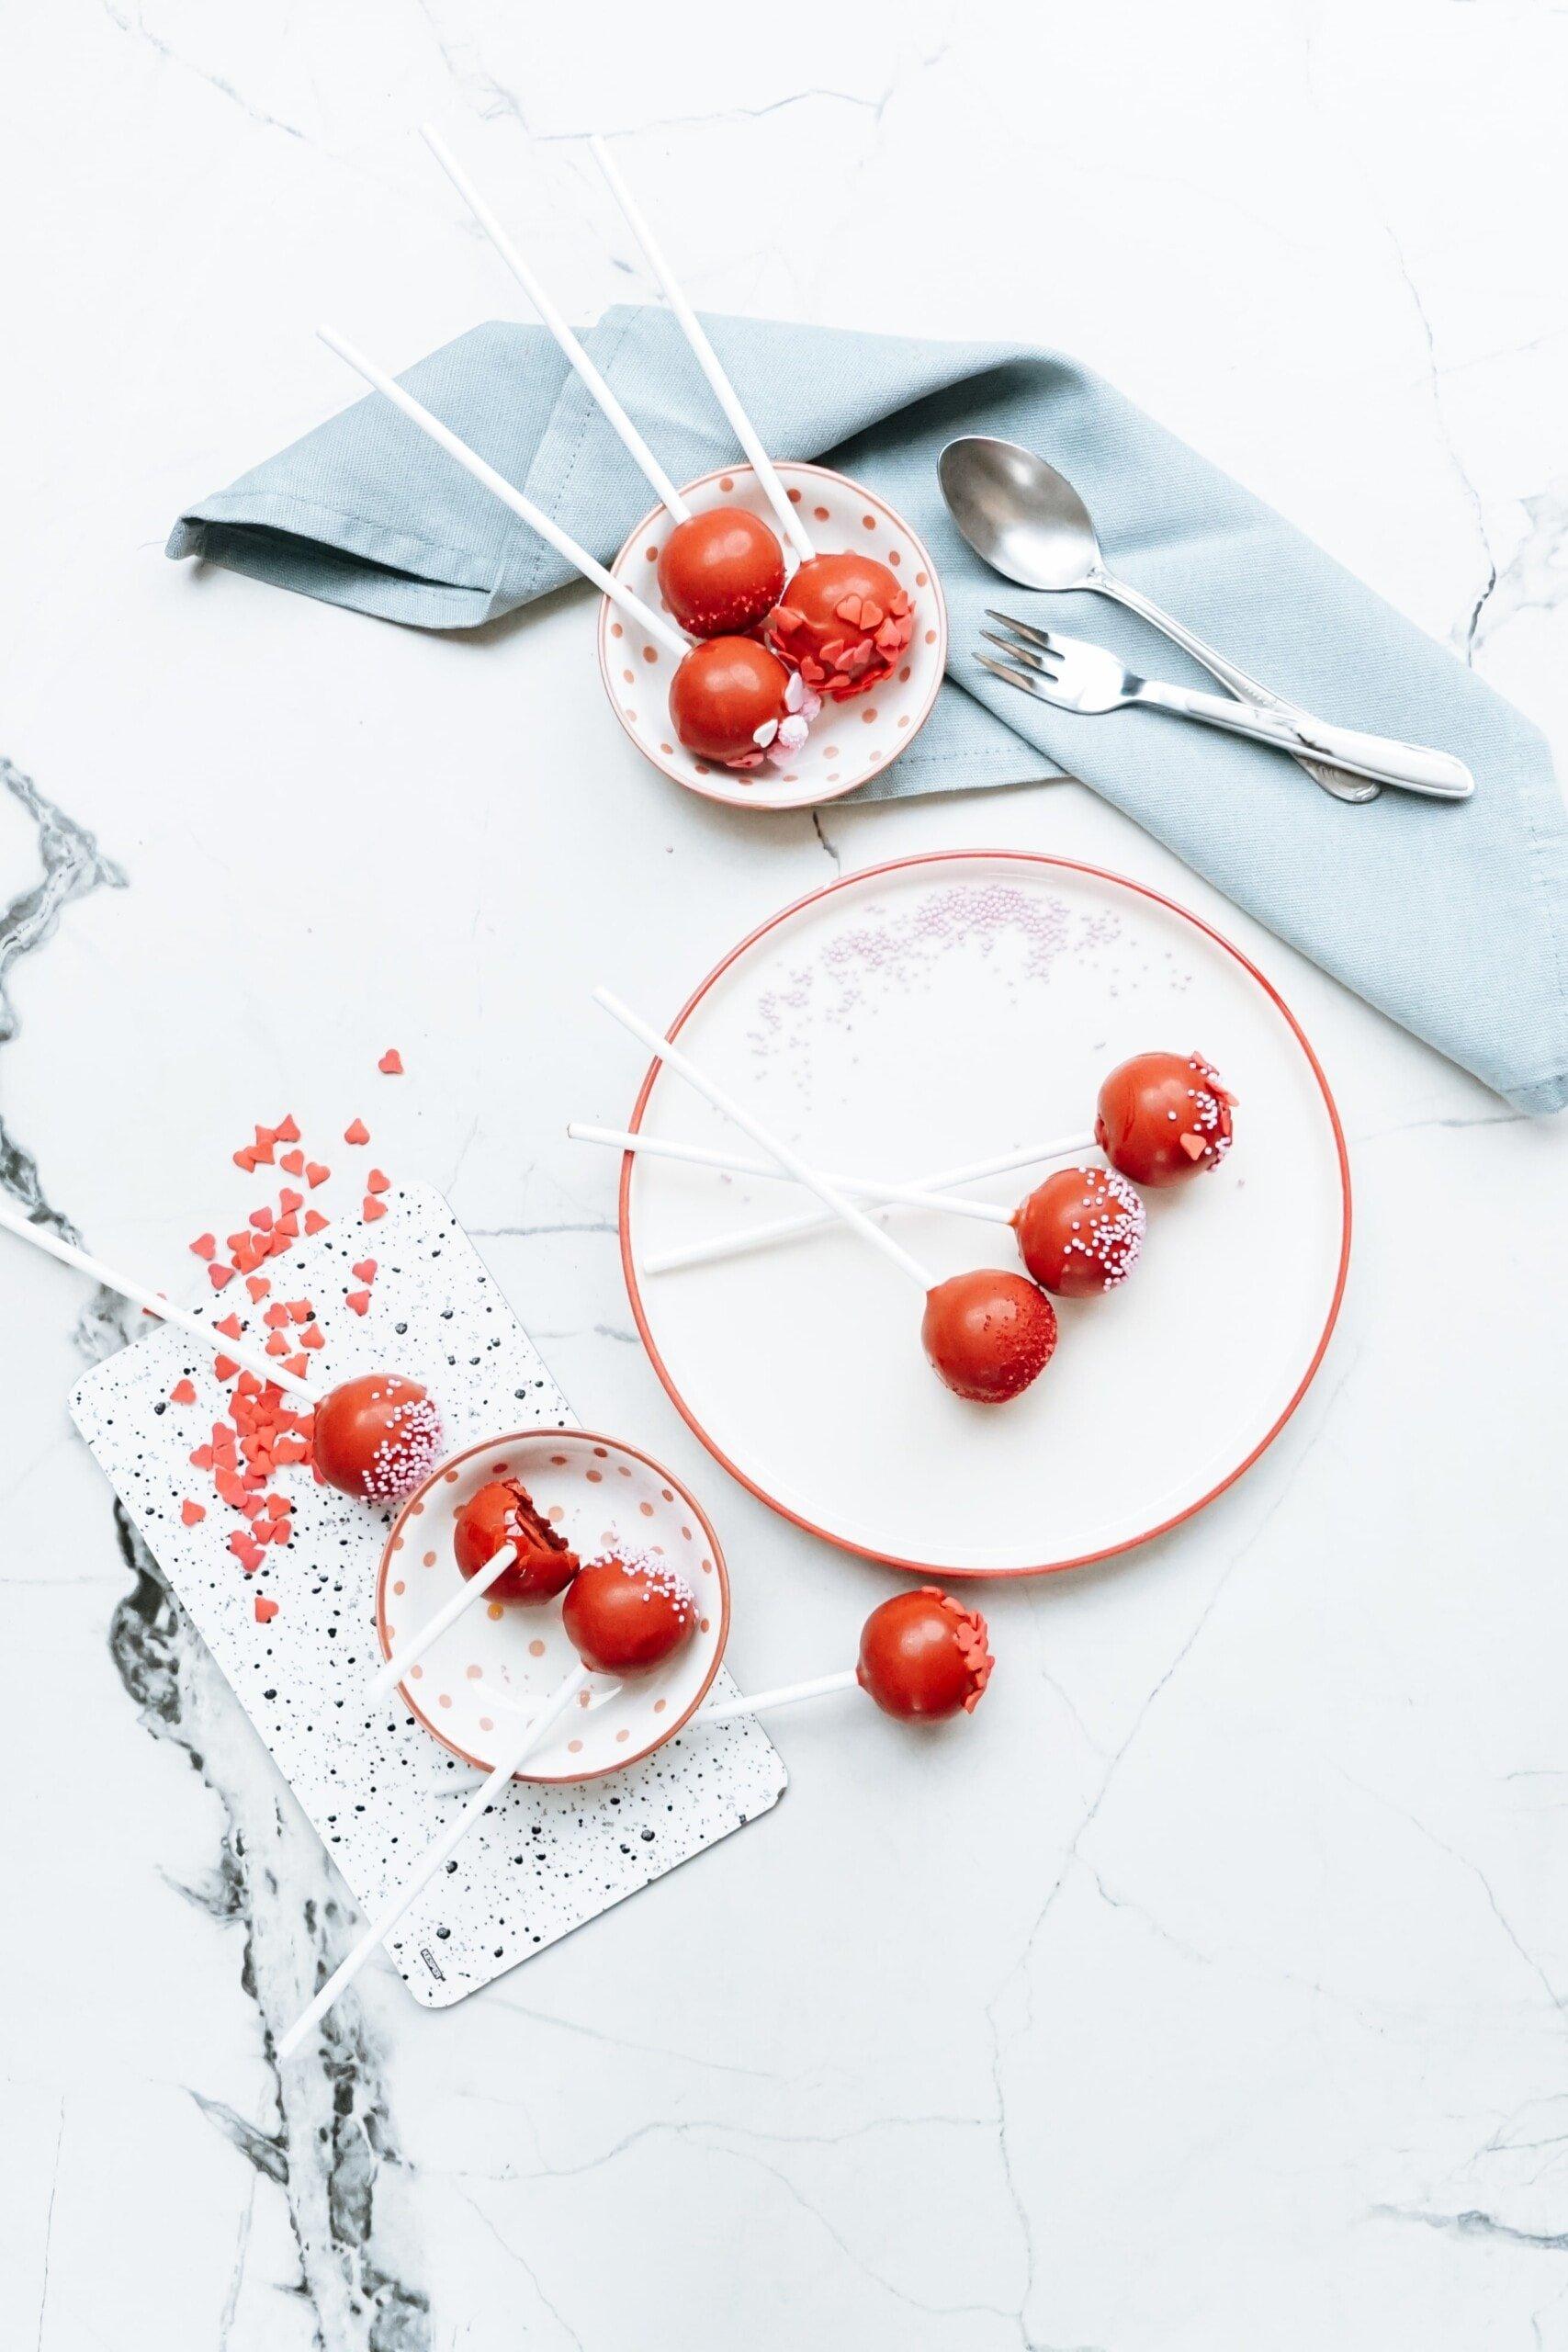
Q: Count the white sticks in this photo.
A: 10